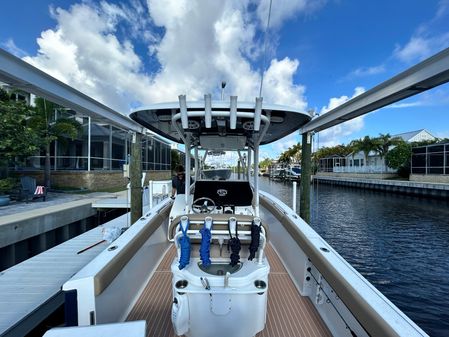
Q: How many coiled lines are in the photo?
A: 4